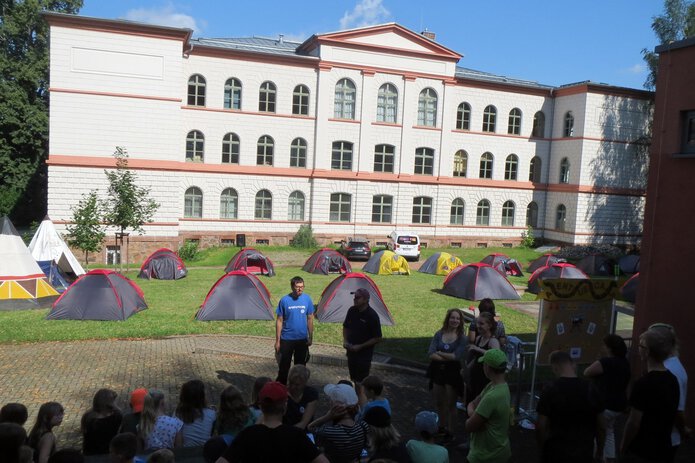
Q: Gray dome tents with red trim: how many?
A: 11